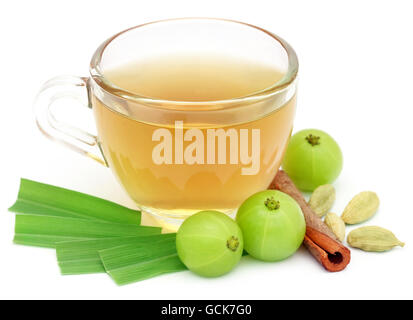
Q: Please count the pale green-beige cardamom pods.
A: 4